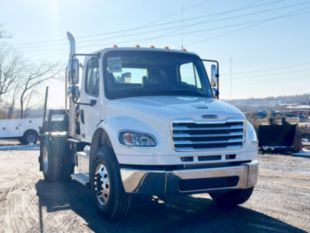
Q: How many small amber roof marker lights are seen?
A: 5